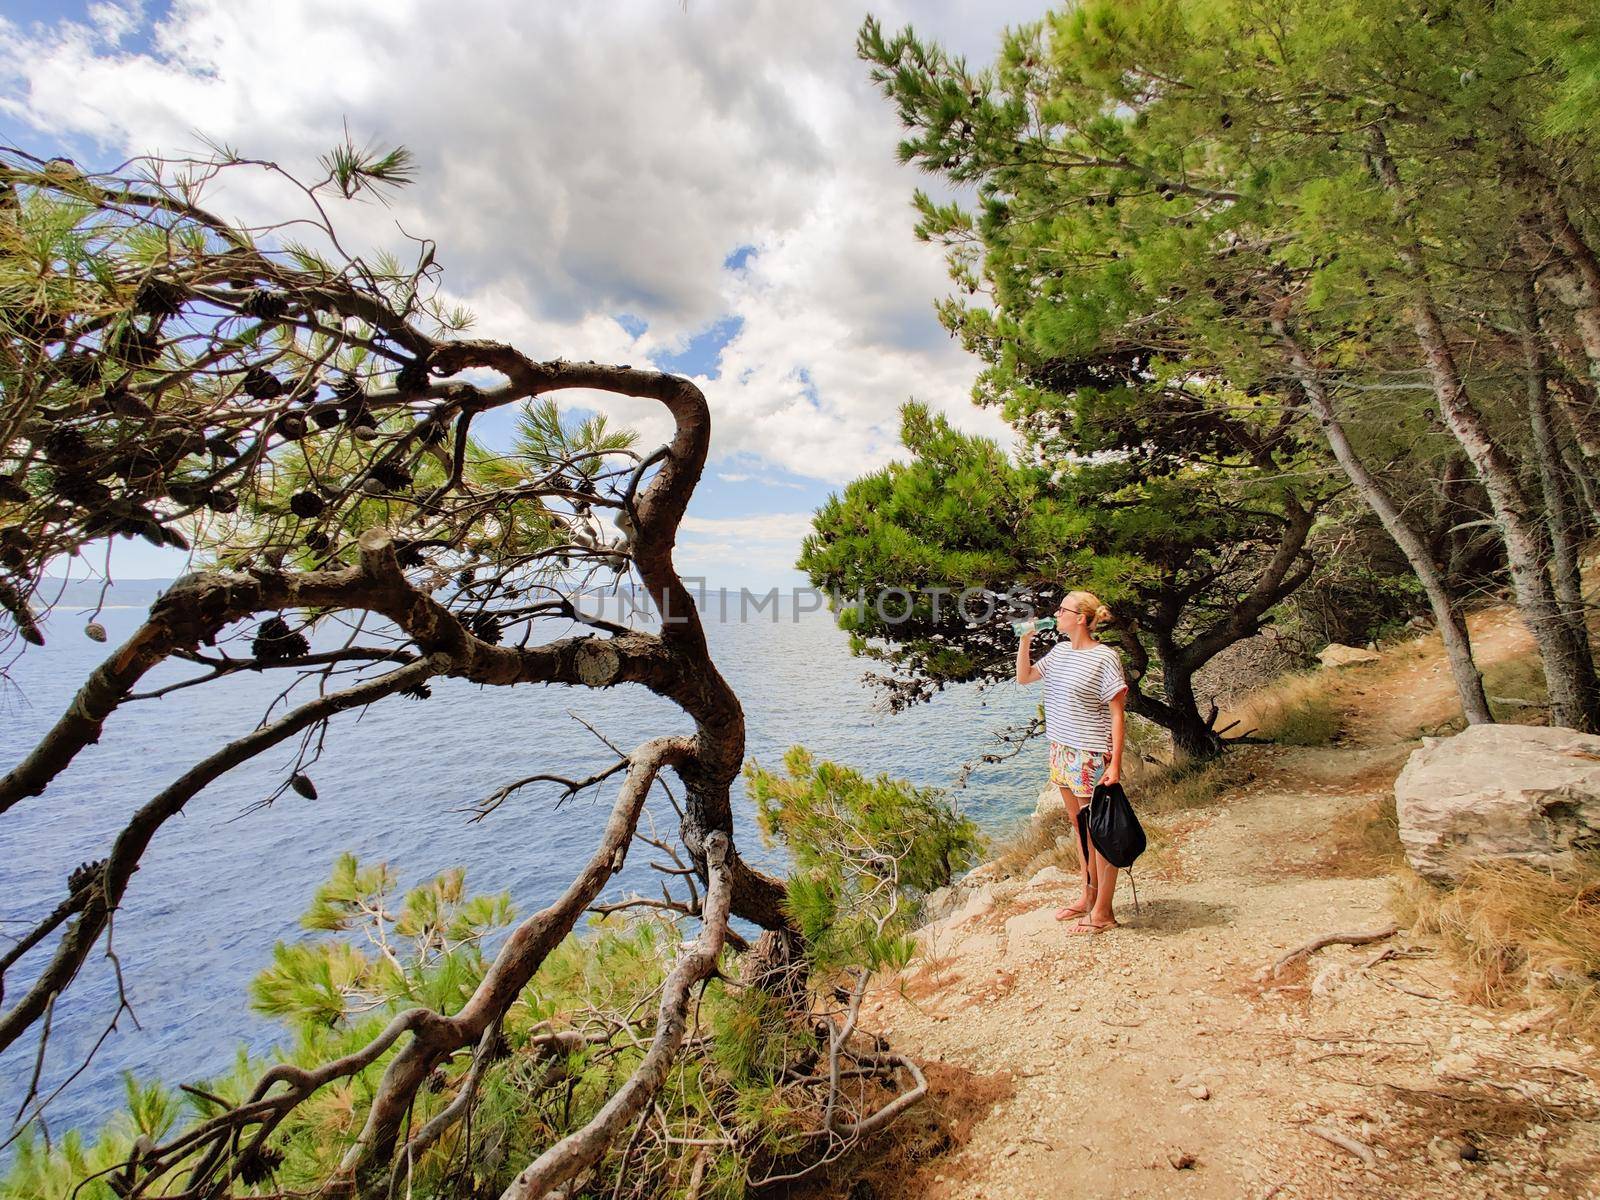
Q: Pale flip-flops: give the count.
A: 2